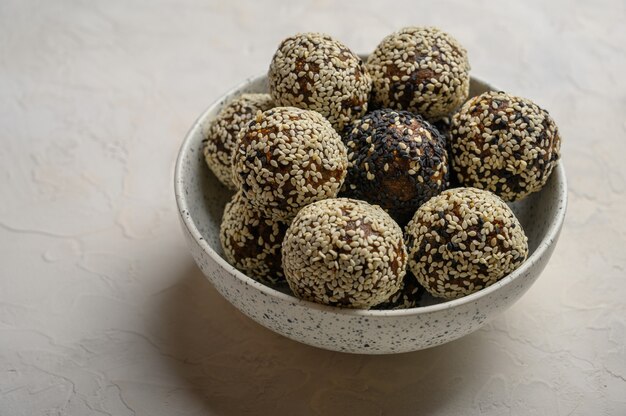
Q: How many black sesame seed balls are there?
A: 1